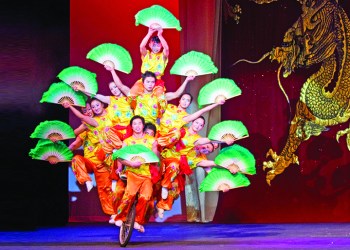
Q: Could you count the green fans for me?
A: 12